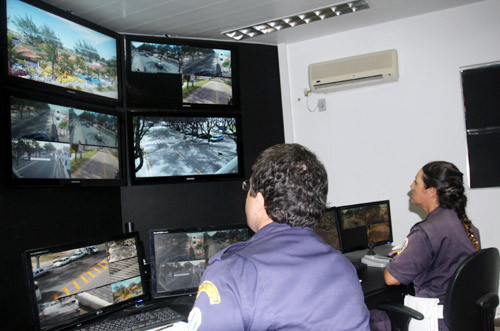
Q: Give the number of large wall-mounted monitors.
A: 4